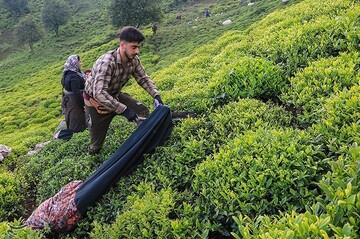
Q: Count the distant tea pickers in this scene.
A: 3